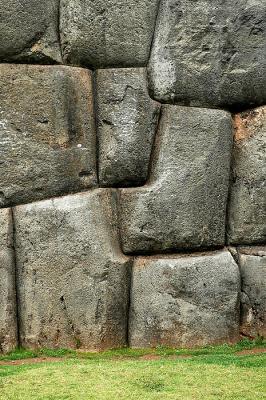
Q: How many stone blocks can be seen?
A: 11